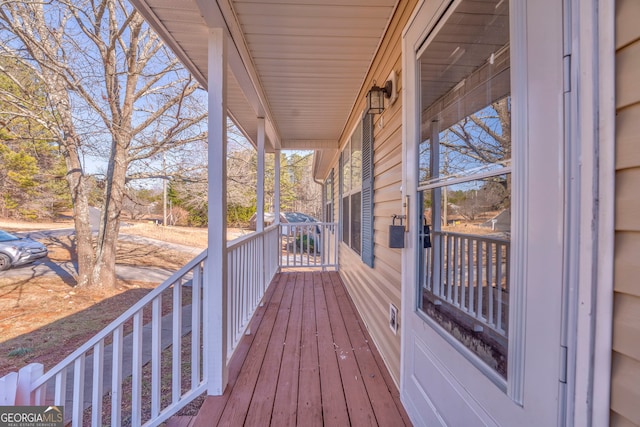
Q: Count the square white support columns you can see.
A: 3